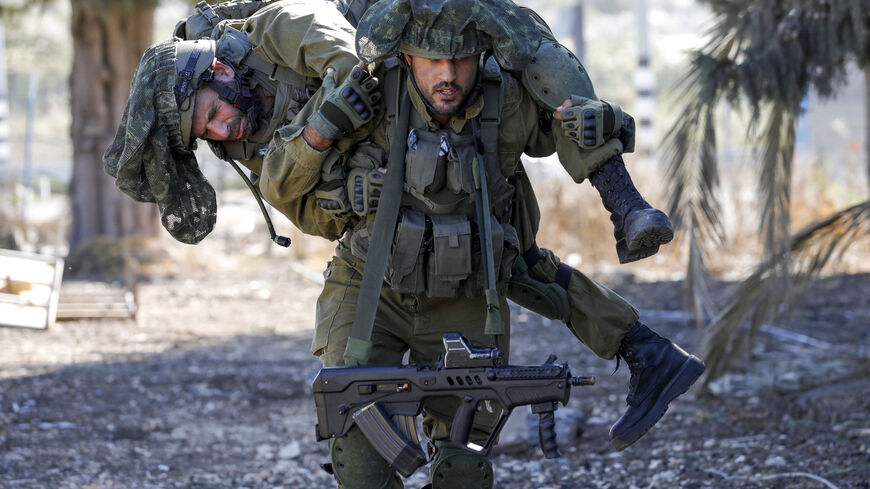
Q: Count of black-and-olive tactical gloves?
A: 4